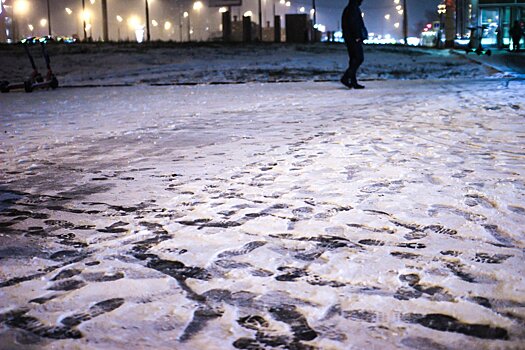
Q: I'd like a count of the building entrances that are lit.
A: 1